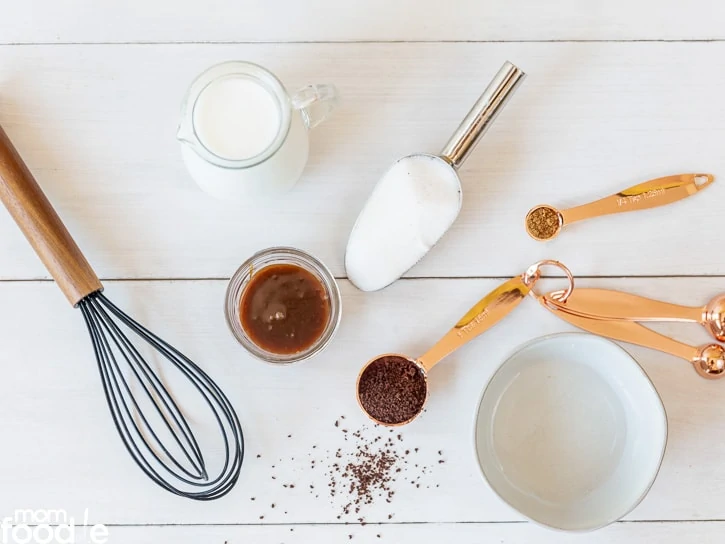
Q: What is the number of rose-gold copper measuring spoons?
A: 4